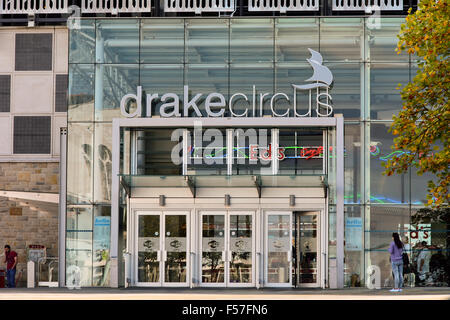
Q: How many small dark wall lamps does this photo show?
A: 3